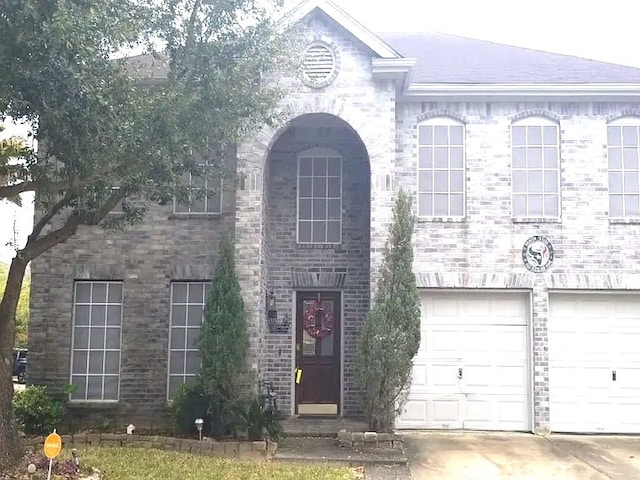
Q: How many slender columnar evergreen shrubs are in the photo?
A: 2